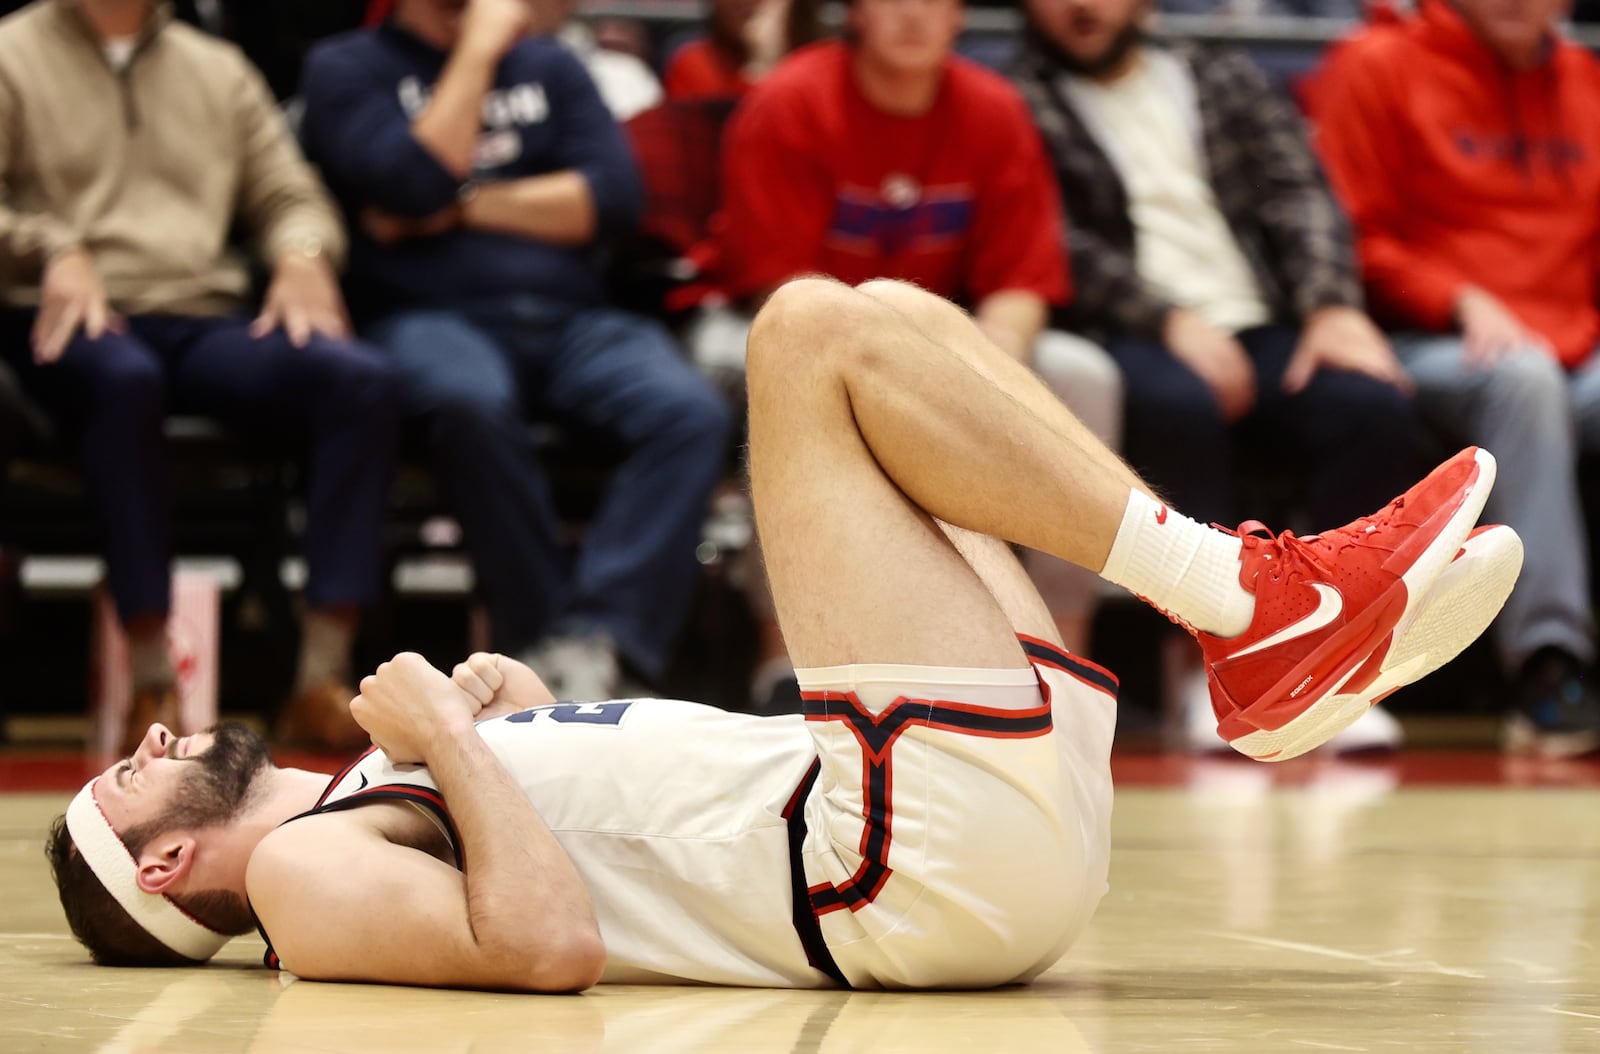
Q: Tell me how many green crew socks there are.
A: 0